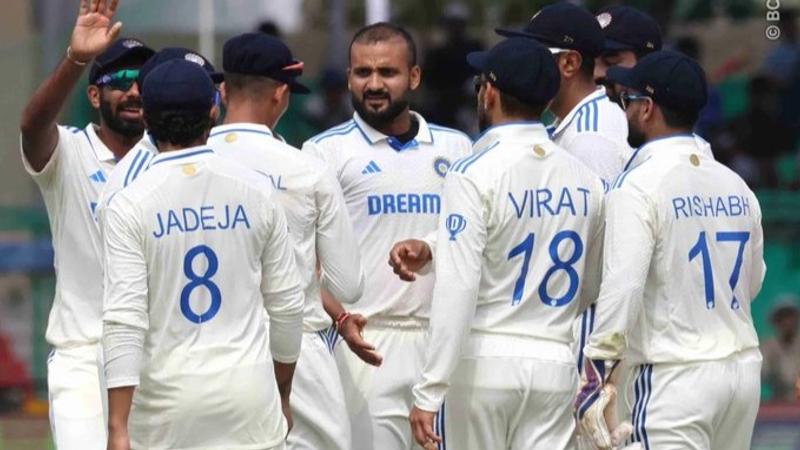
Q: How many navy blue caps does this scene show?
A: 8